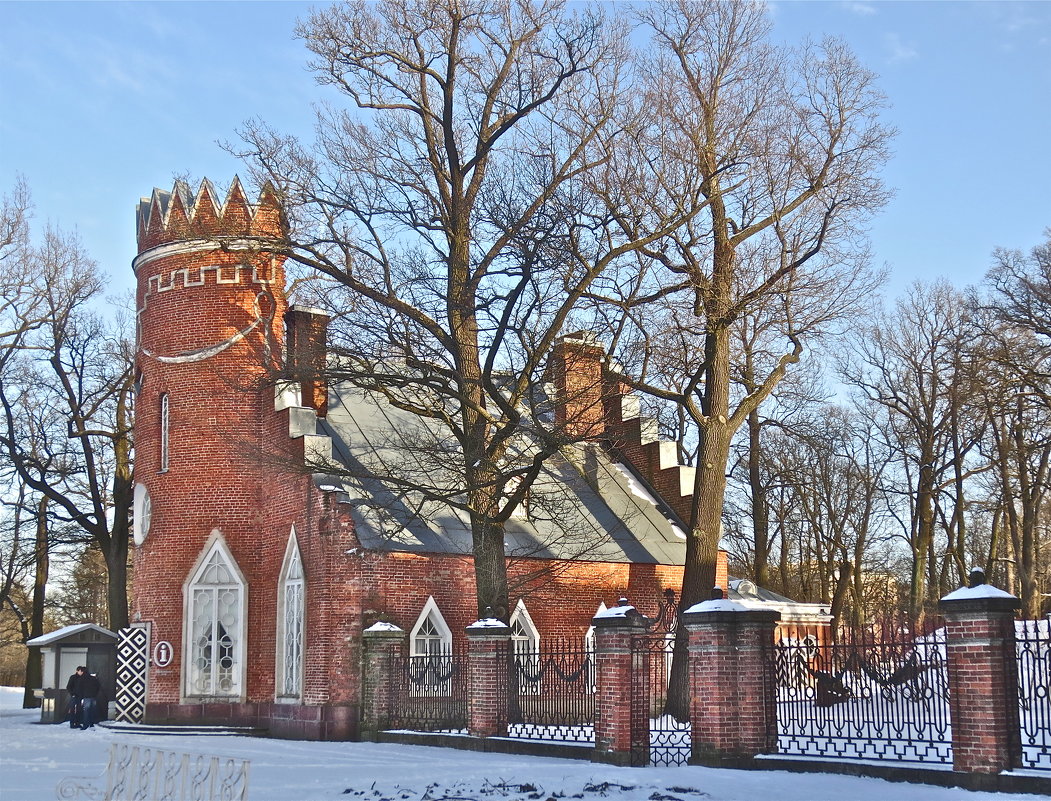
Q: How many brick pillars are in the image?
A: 5